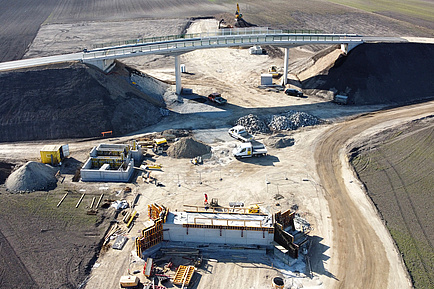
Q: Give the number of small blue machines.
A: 0